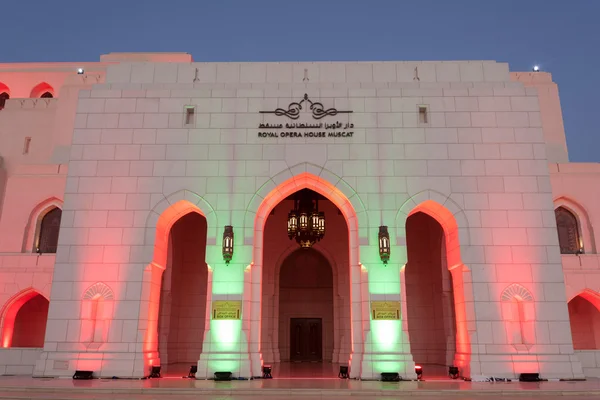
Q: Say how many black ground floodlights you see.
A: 10